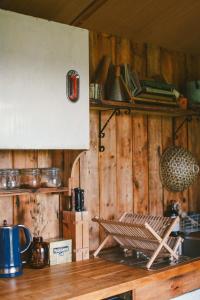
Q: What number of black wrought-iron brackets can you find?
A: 2